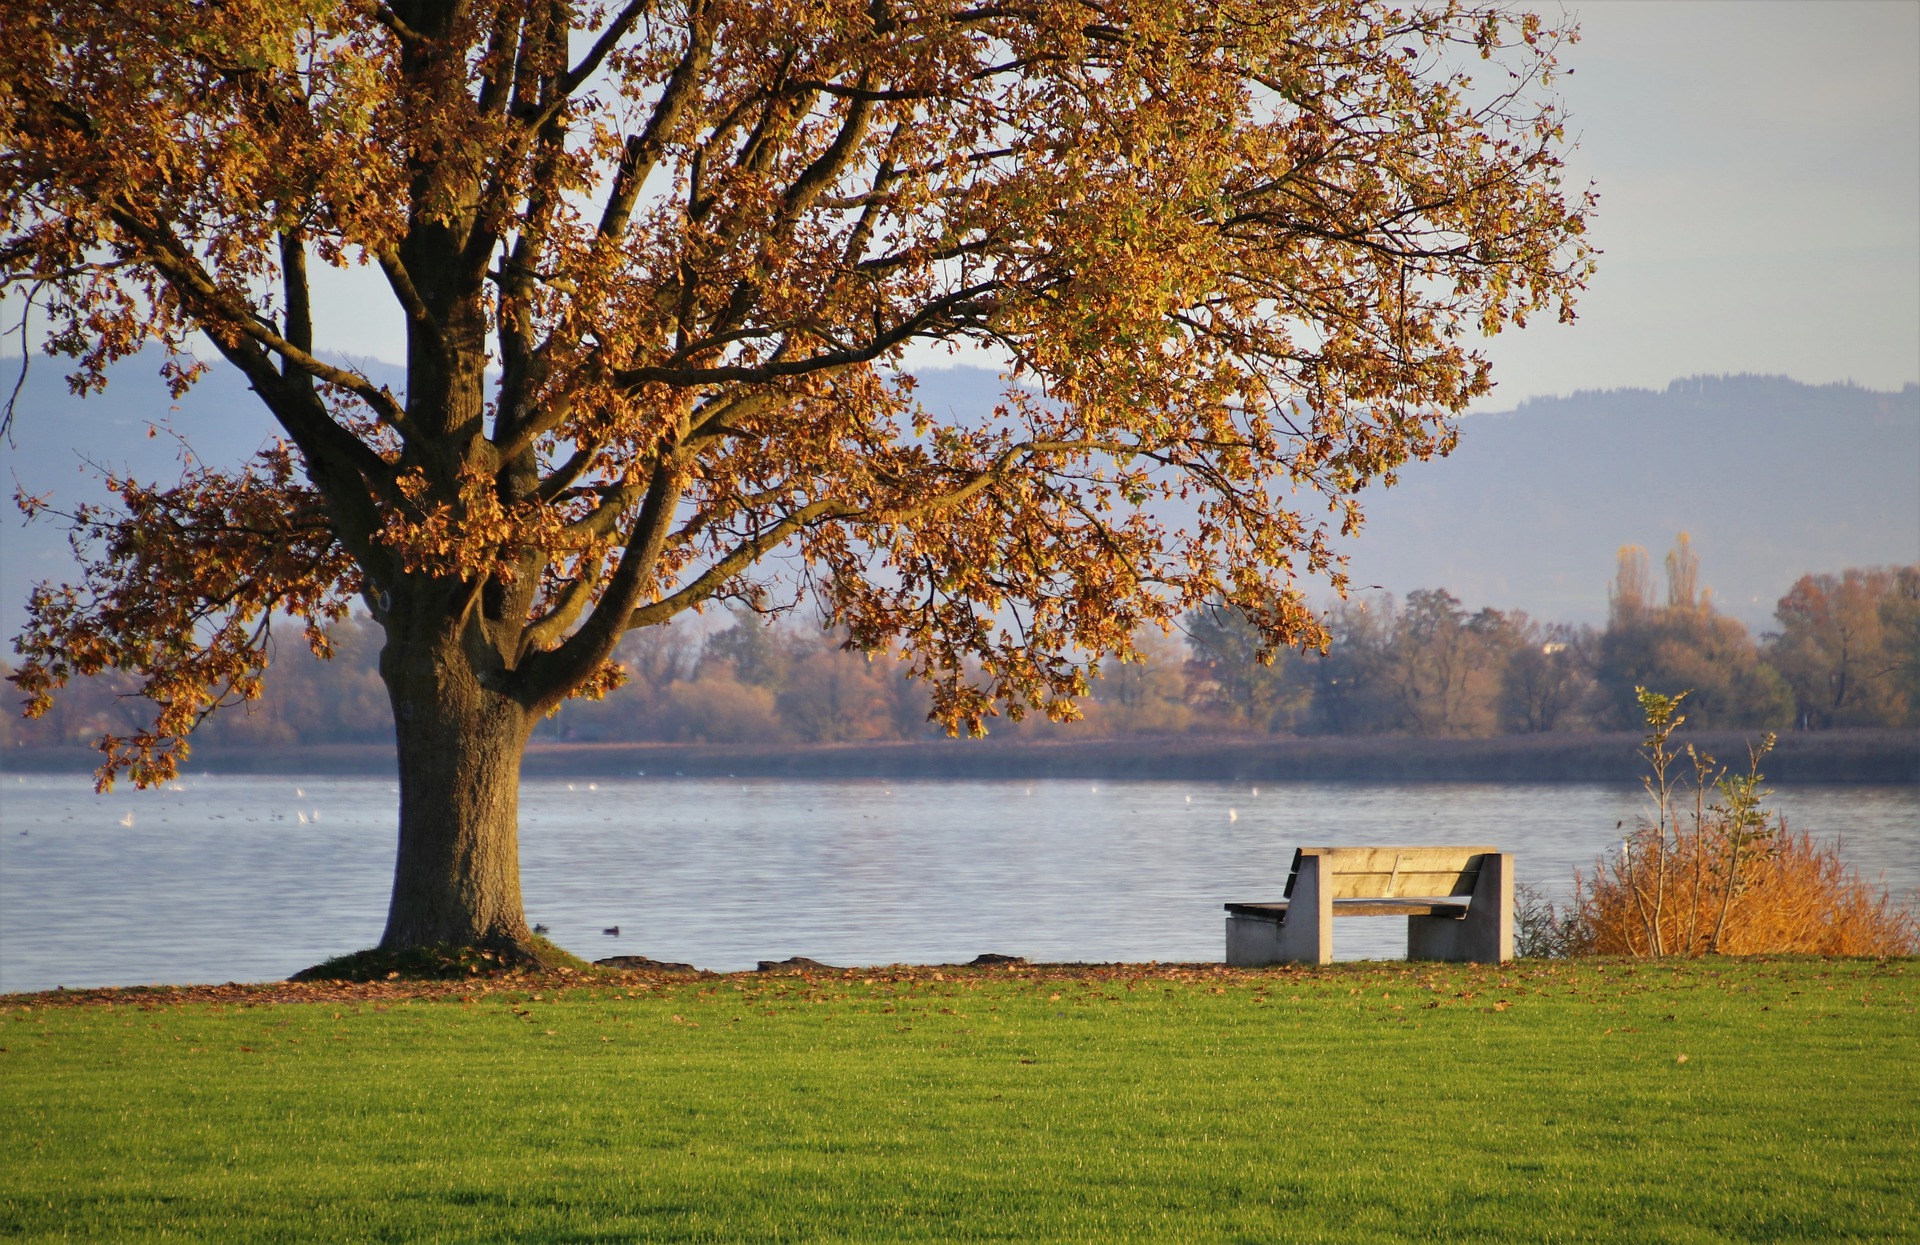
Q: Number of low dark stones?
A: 3